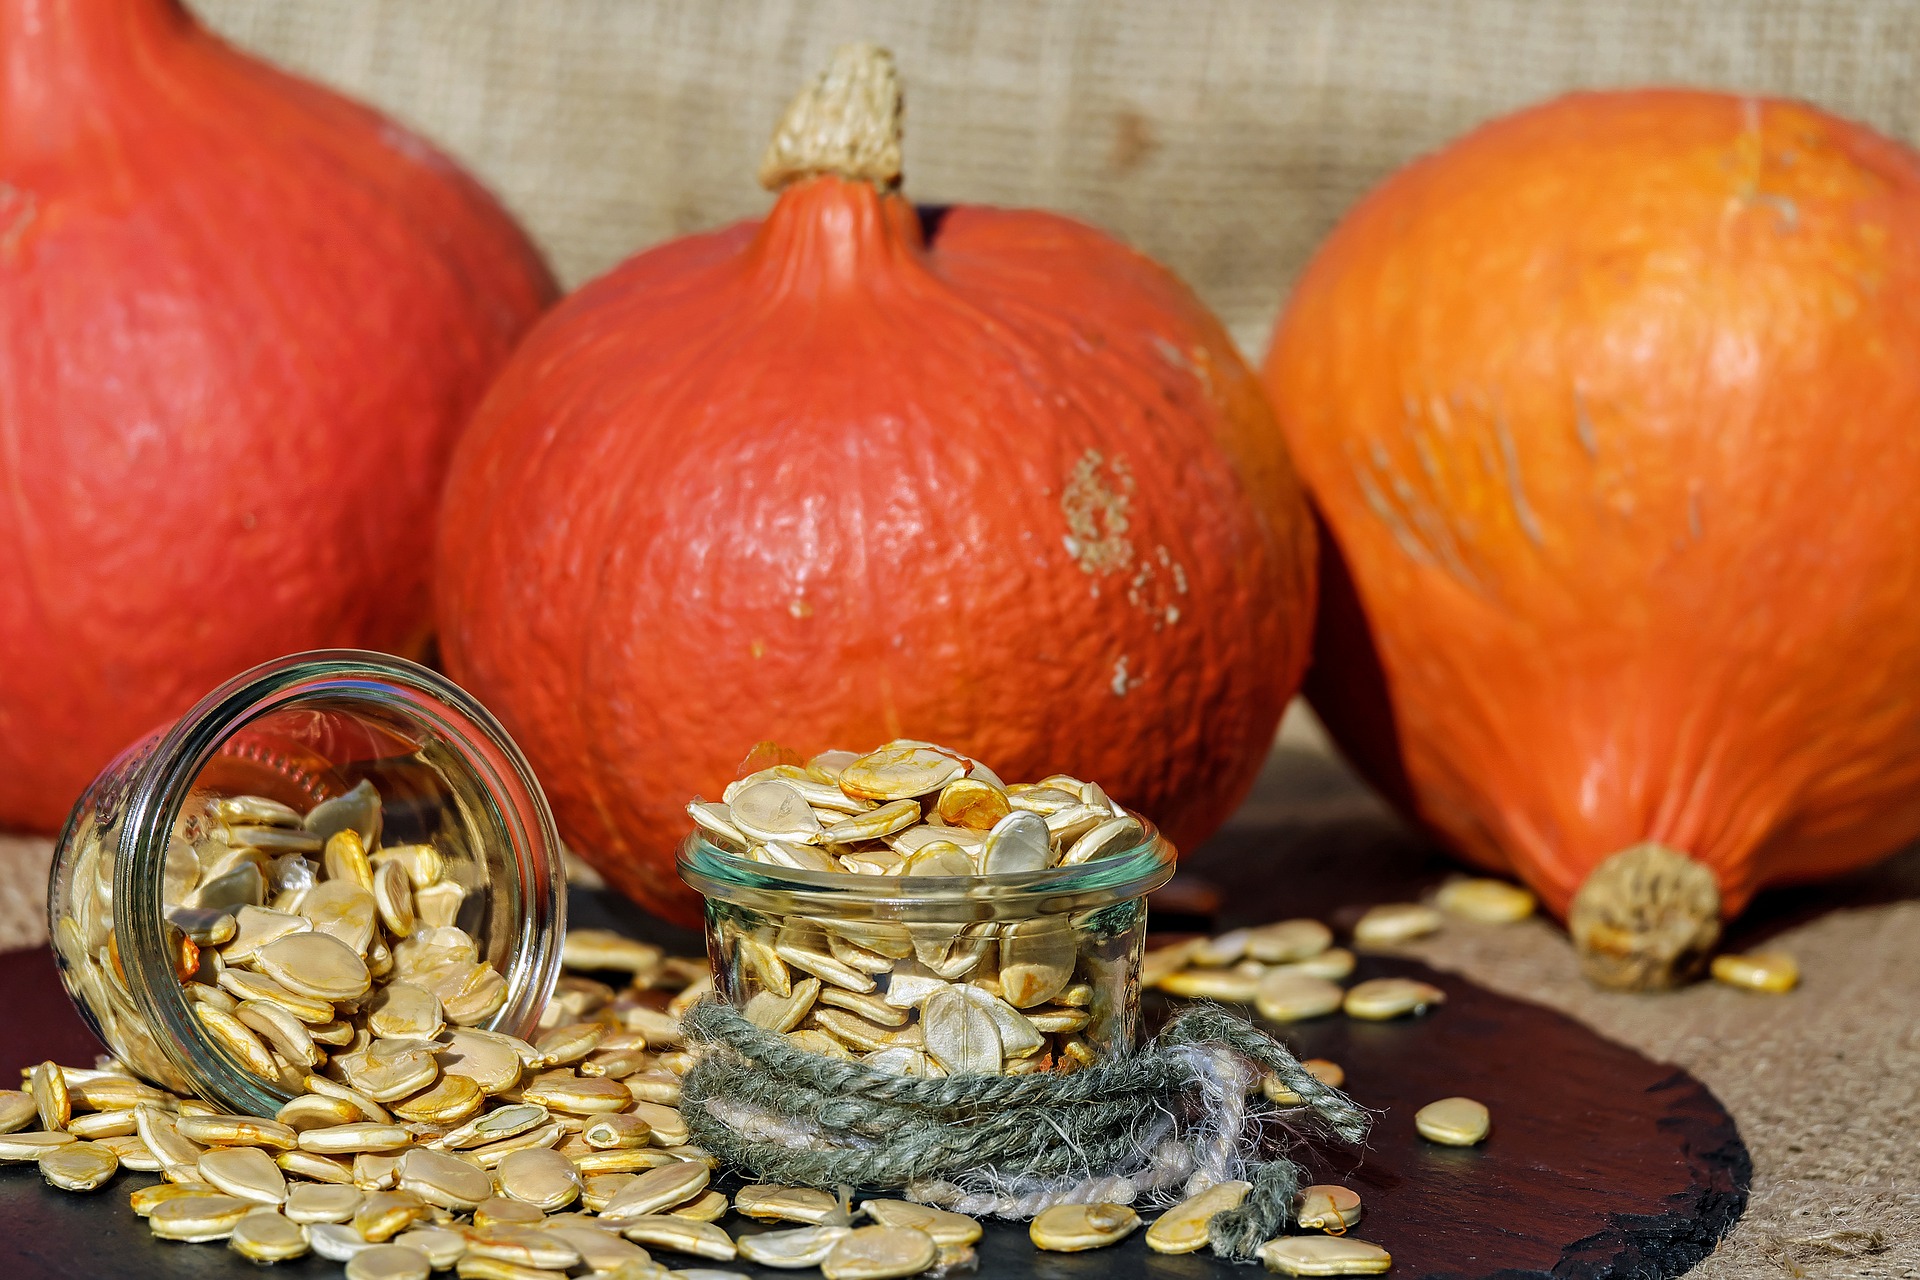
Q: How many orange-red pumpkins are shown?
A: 3